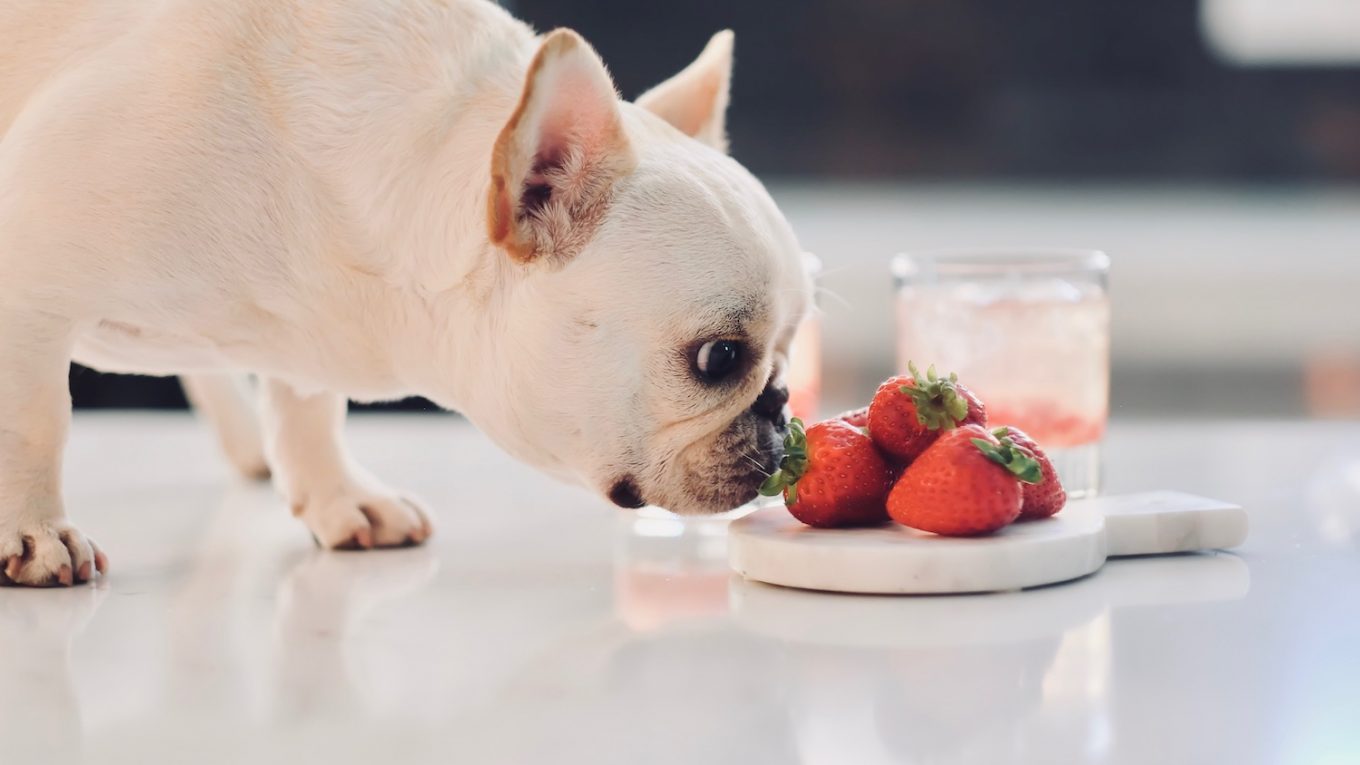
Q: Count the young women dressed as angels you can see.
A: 0